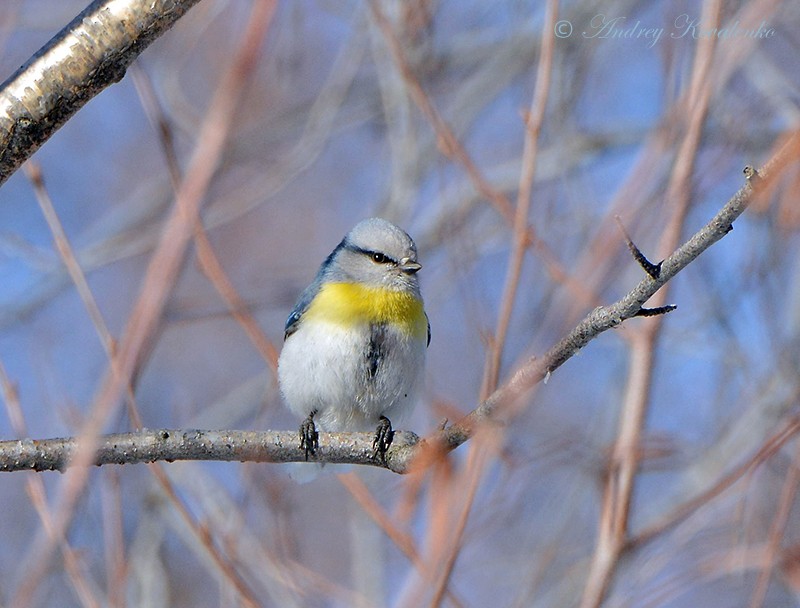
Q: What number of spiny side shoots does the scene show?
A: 2